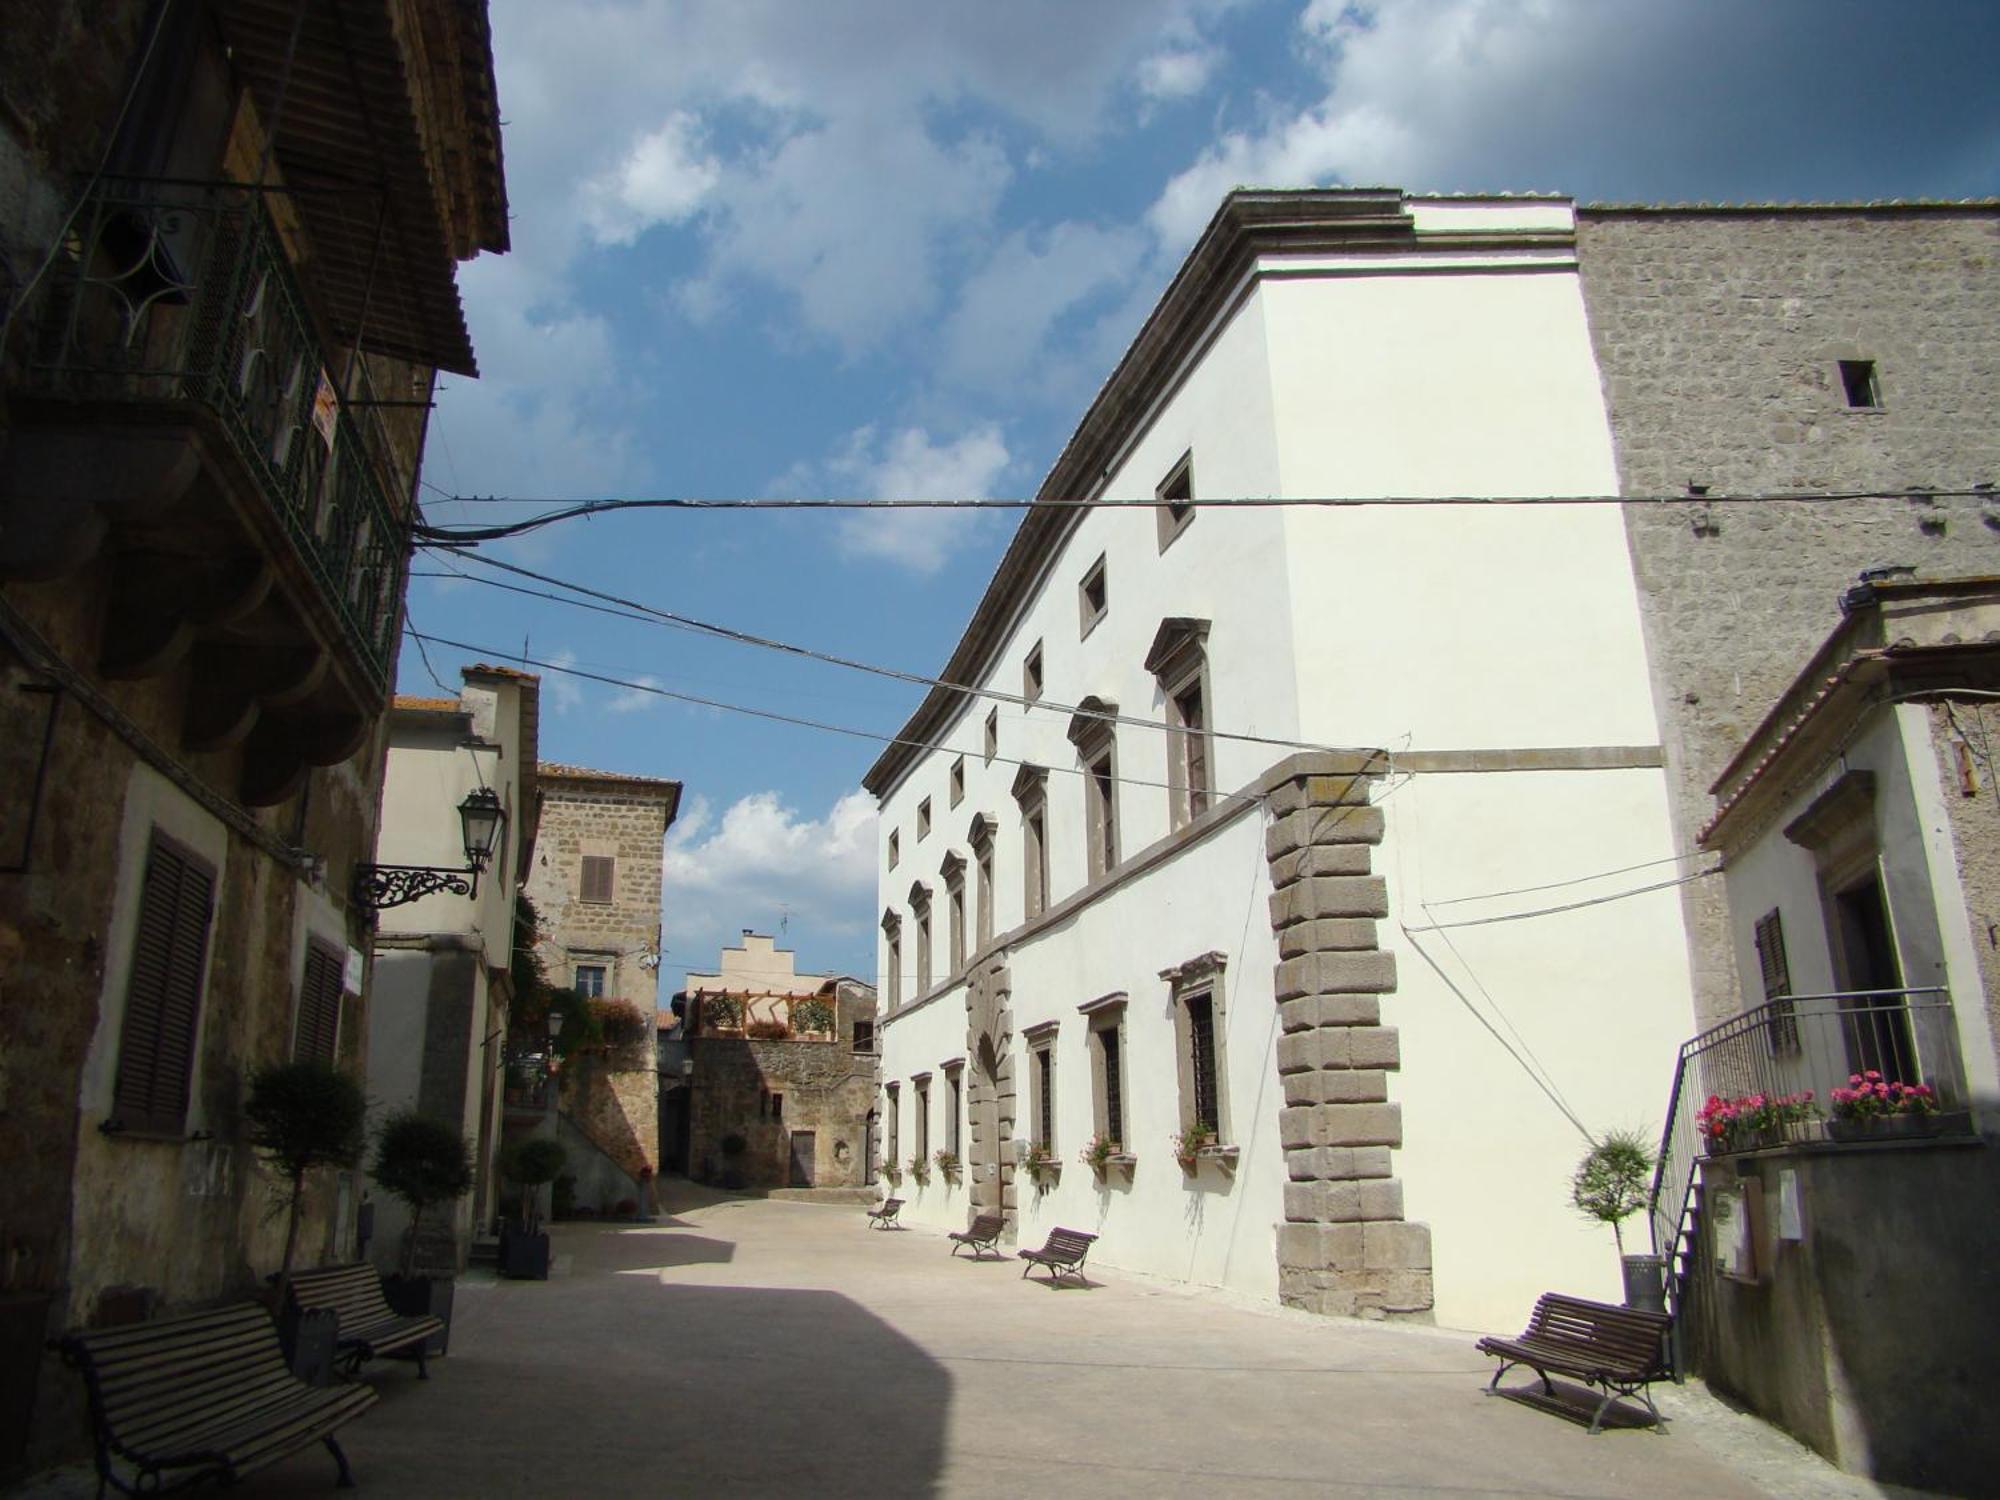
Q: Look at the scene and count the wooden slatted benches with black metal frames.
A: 6